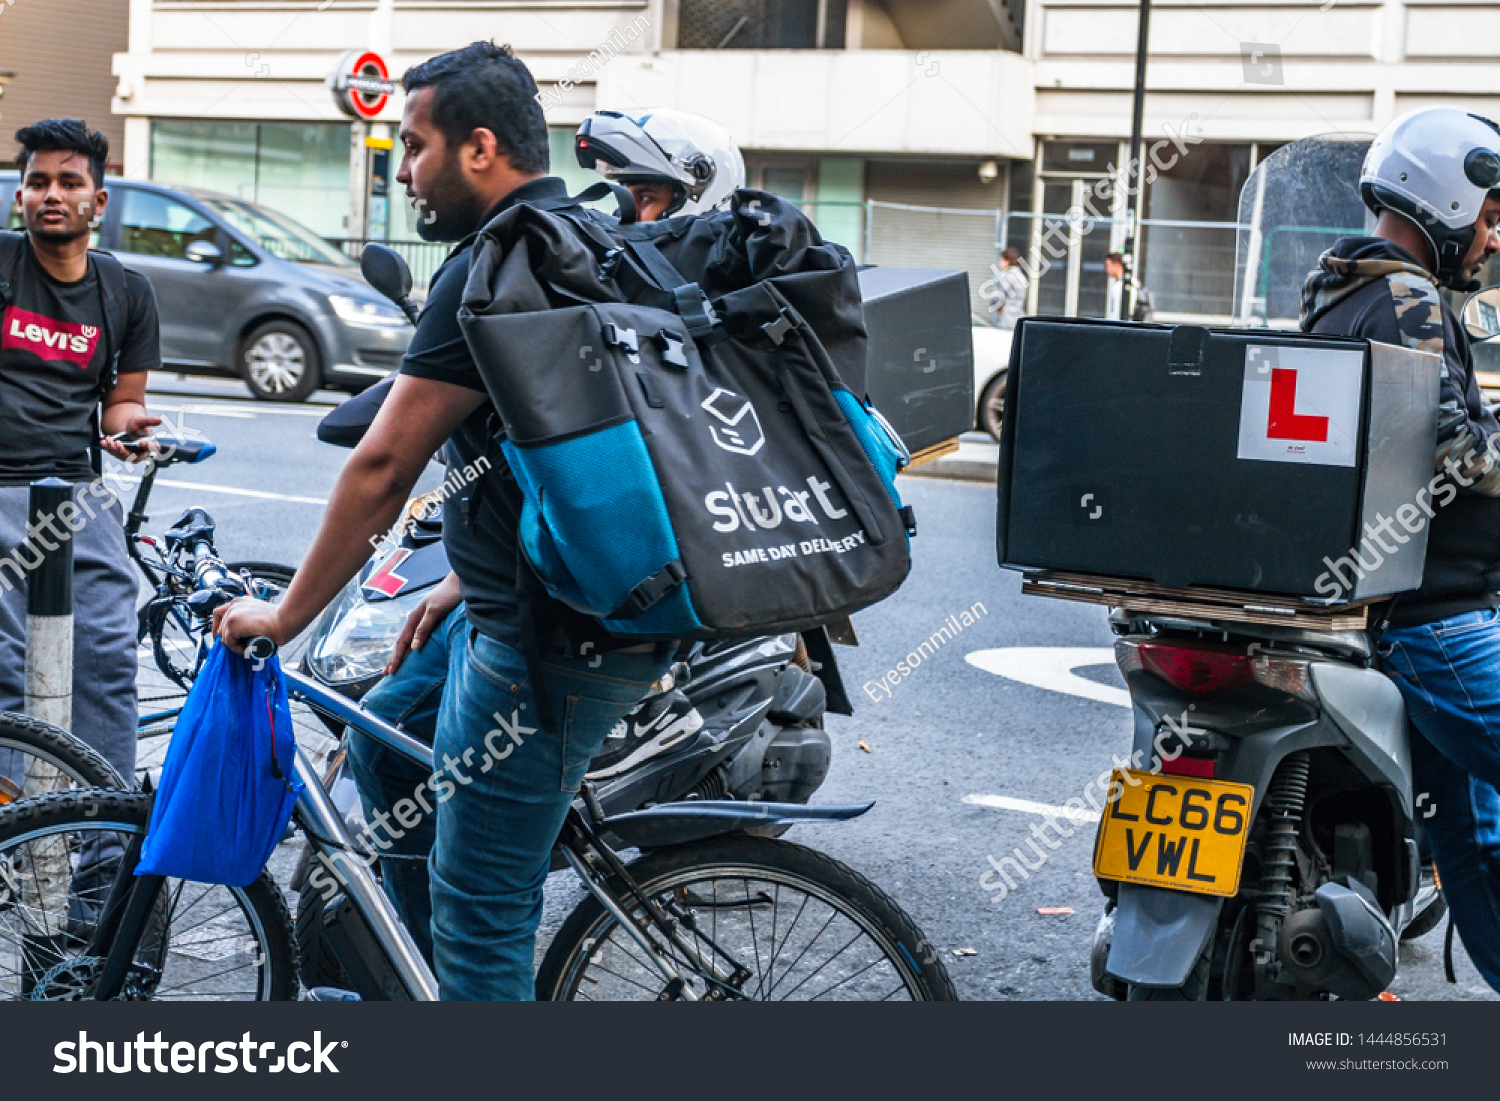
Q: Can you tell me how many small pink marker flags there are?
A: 0